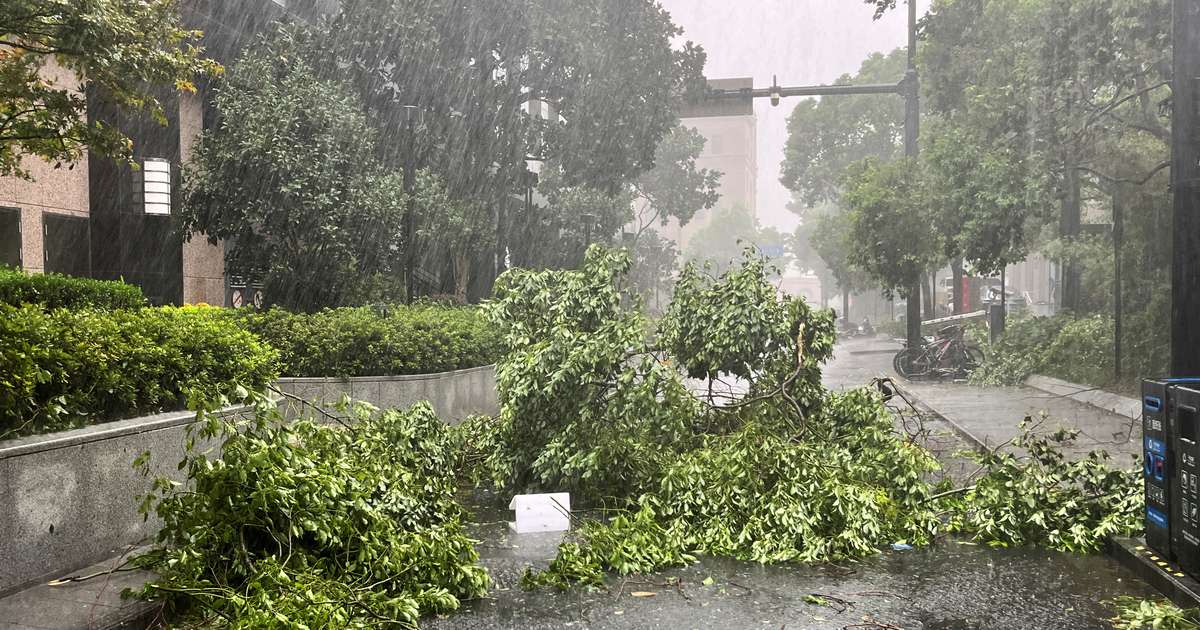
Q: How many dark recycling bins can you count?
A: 2